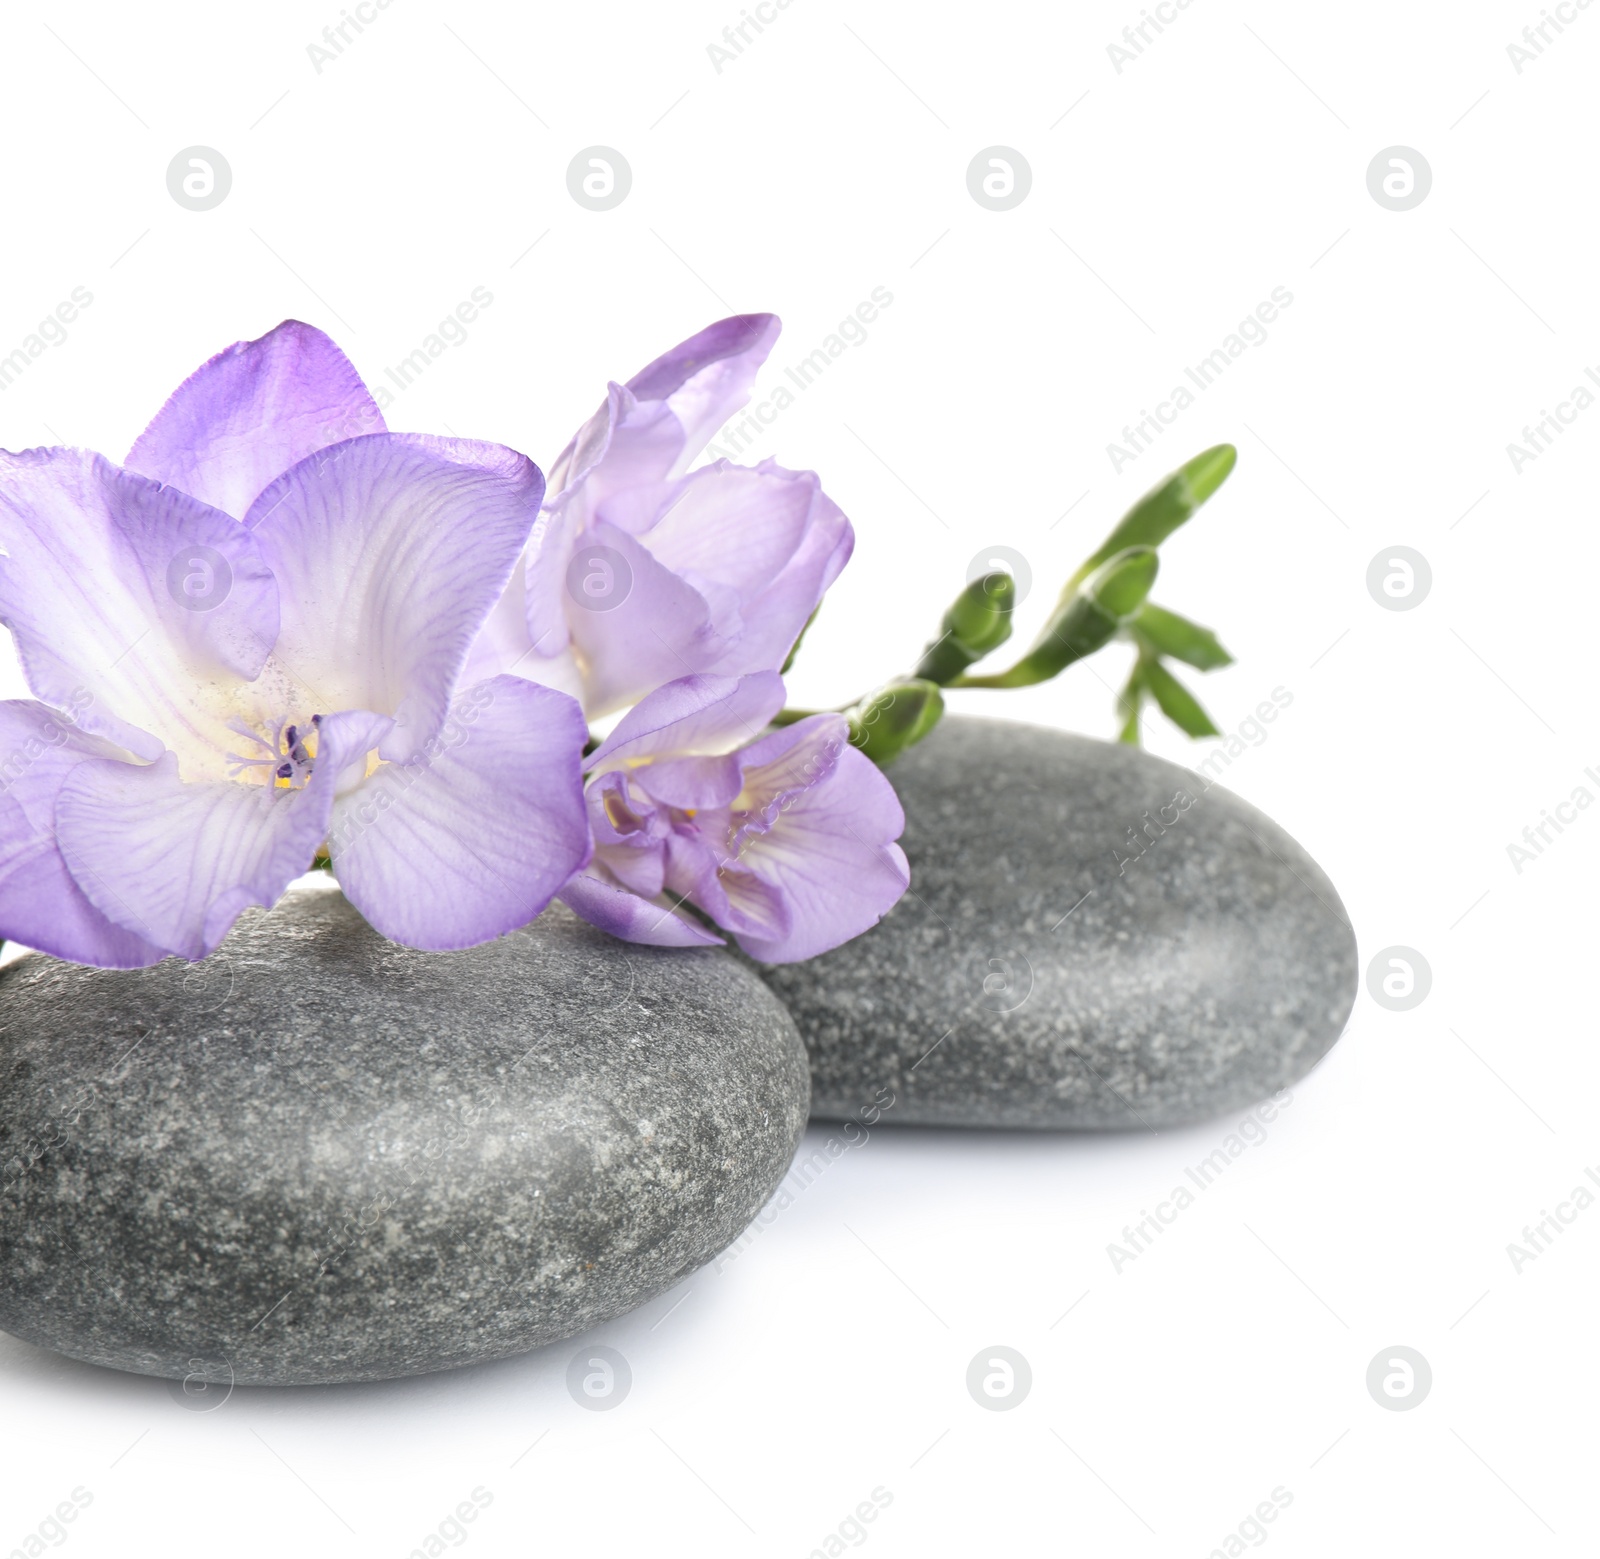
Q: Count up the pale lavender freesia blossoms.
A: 3